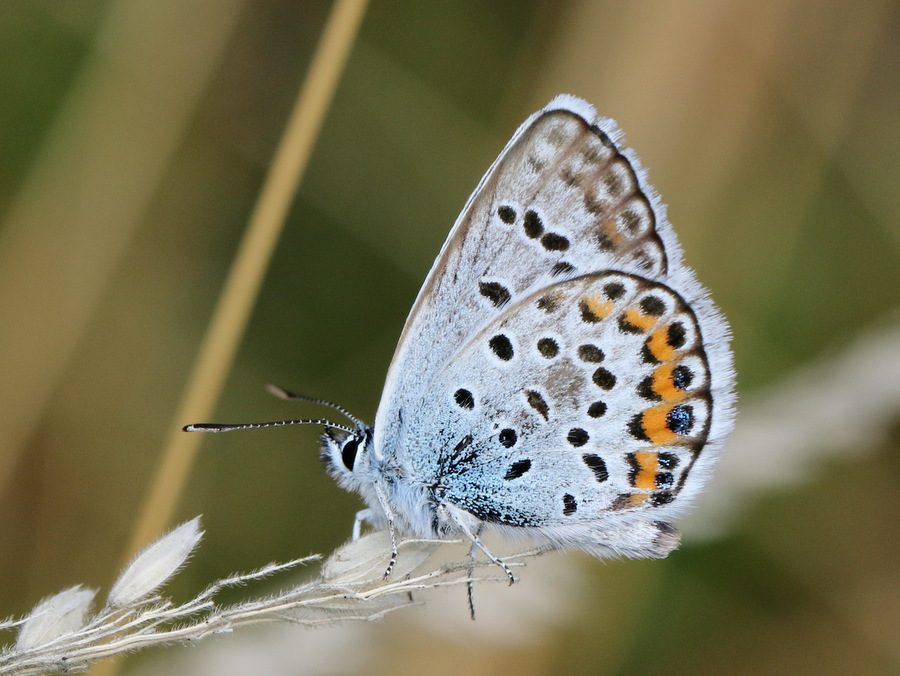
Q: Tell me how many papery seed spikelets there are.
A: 3